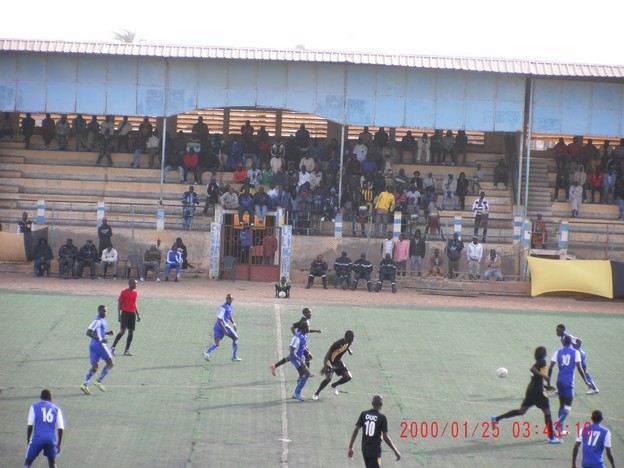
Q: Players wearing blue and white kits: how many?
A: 7